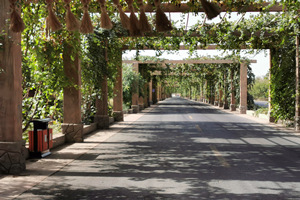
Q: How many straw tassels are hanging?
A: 10